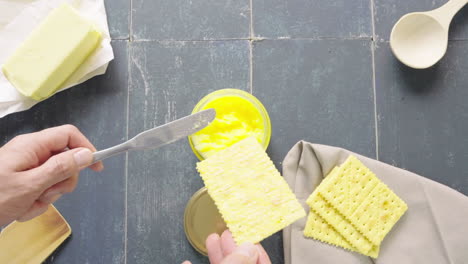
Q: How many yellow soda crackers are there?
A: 4